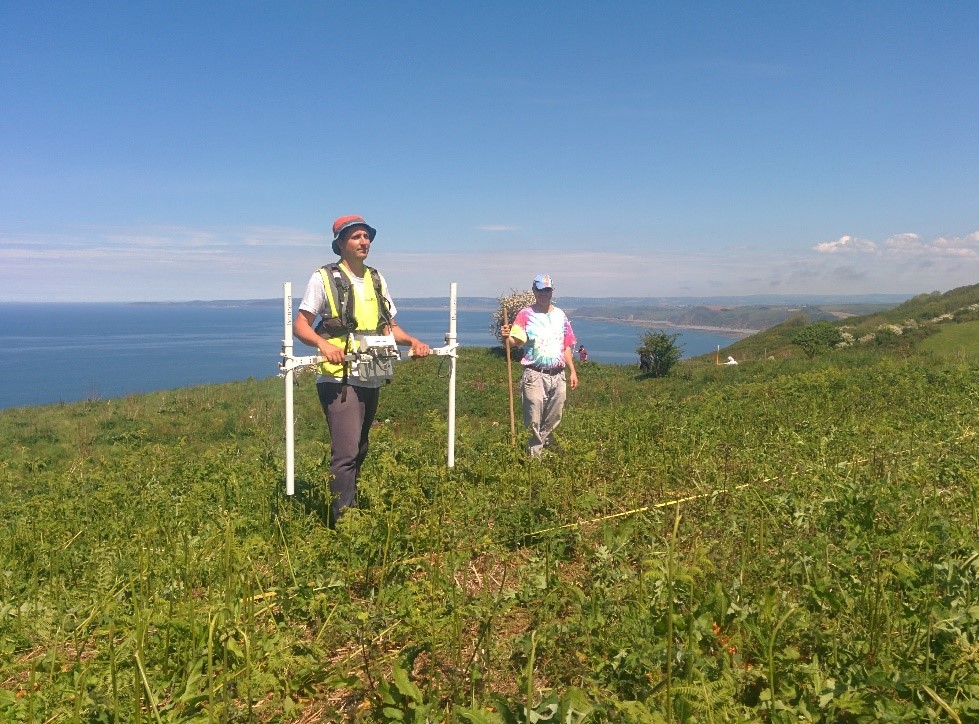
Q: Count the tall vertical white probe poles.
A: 2